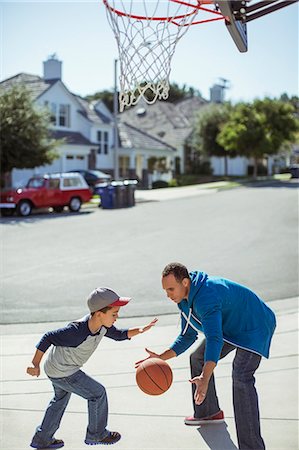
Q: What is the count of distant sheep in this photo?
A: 0